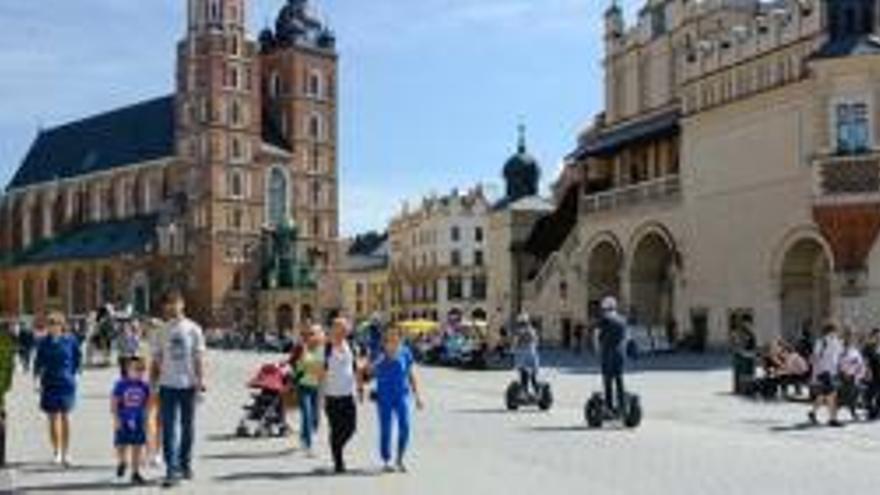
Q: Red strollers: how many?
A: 1